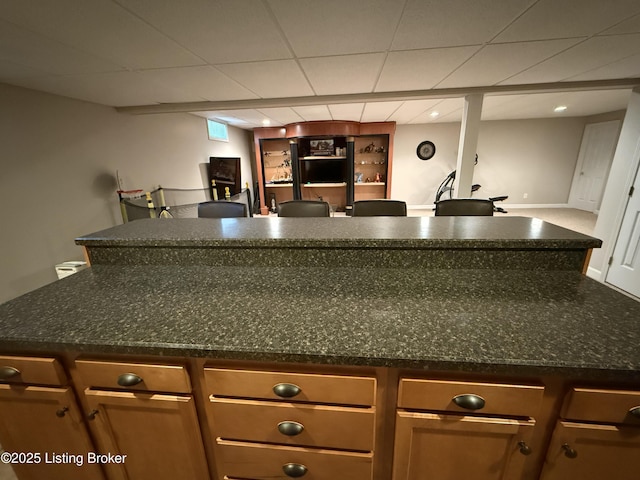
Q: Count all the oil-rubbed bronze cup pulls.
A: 7